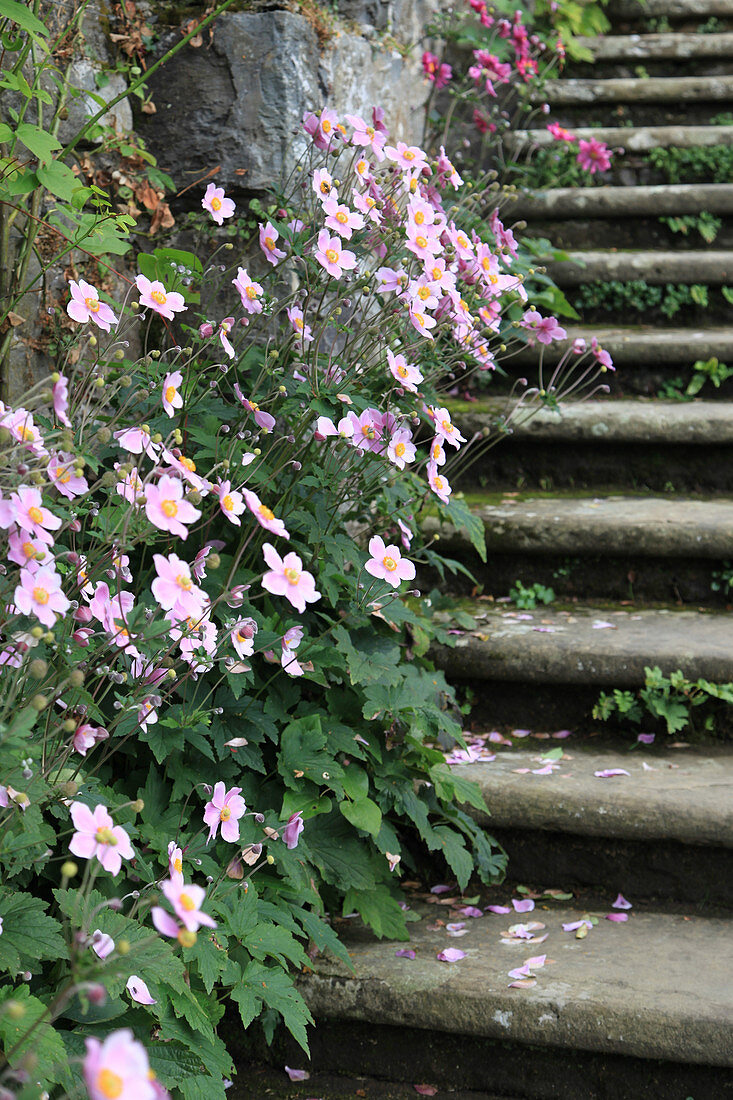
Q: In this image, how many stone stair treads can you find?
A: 12